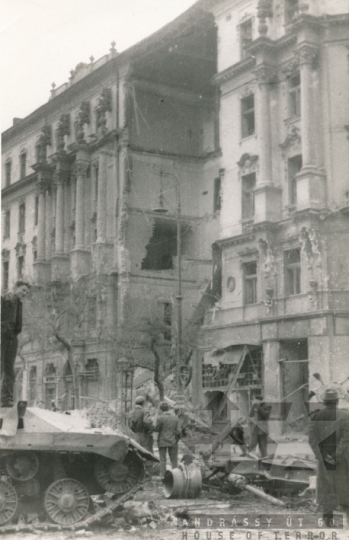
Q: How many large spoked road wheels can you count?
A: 3